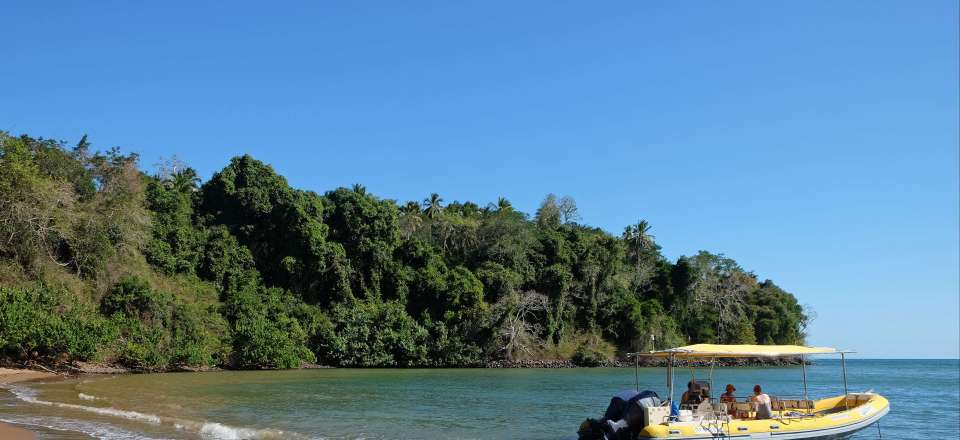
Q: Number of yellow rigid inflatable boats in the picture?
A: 1